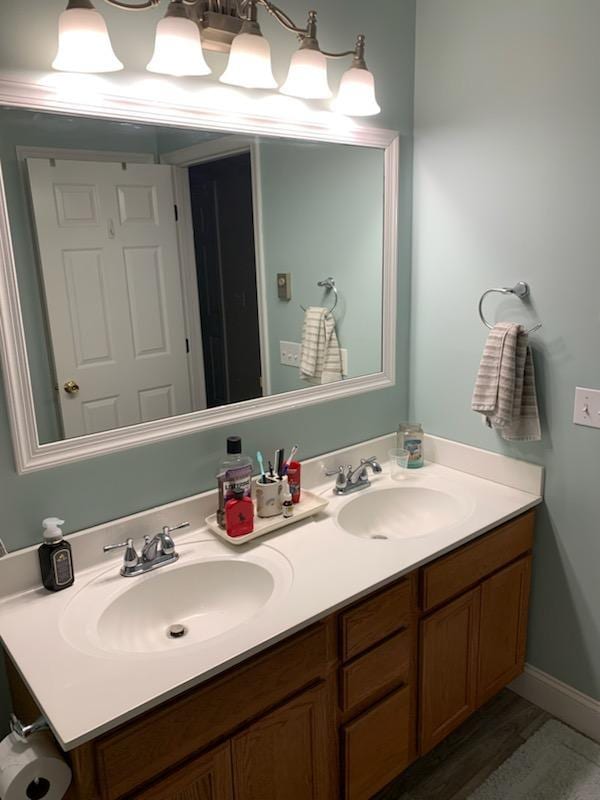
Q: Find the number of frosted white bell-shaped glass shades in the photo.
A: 5